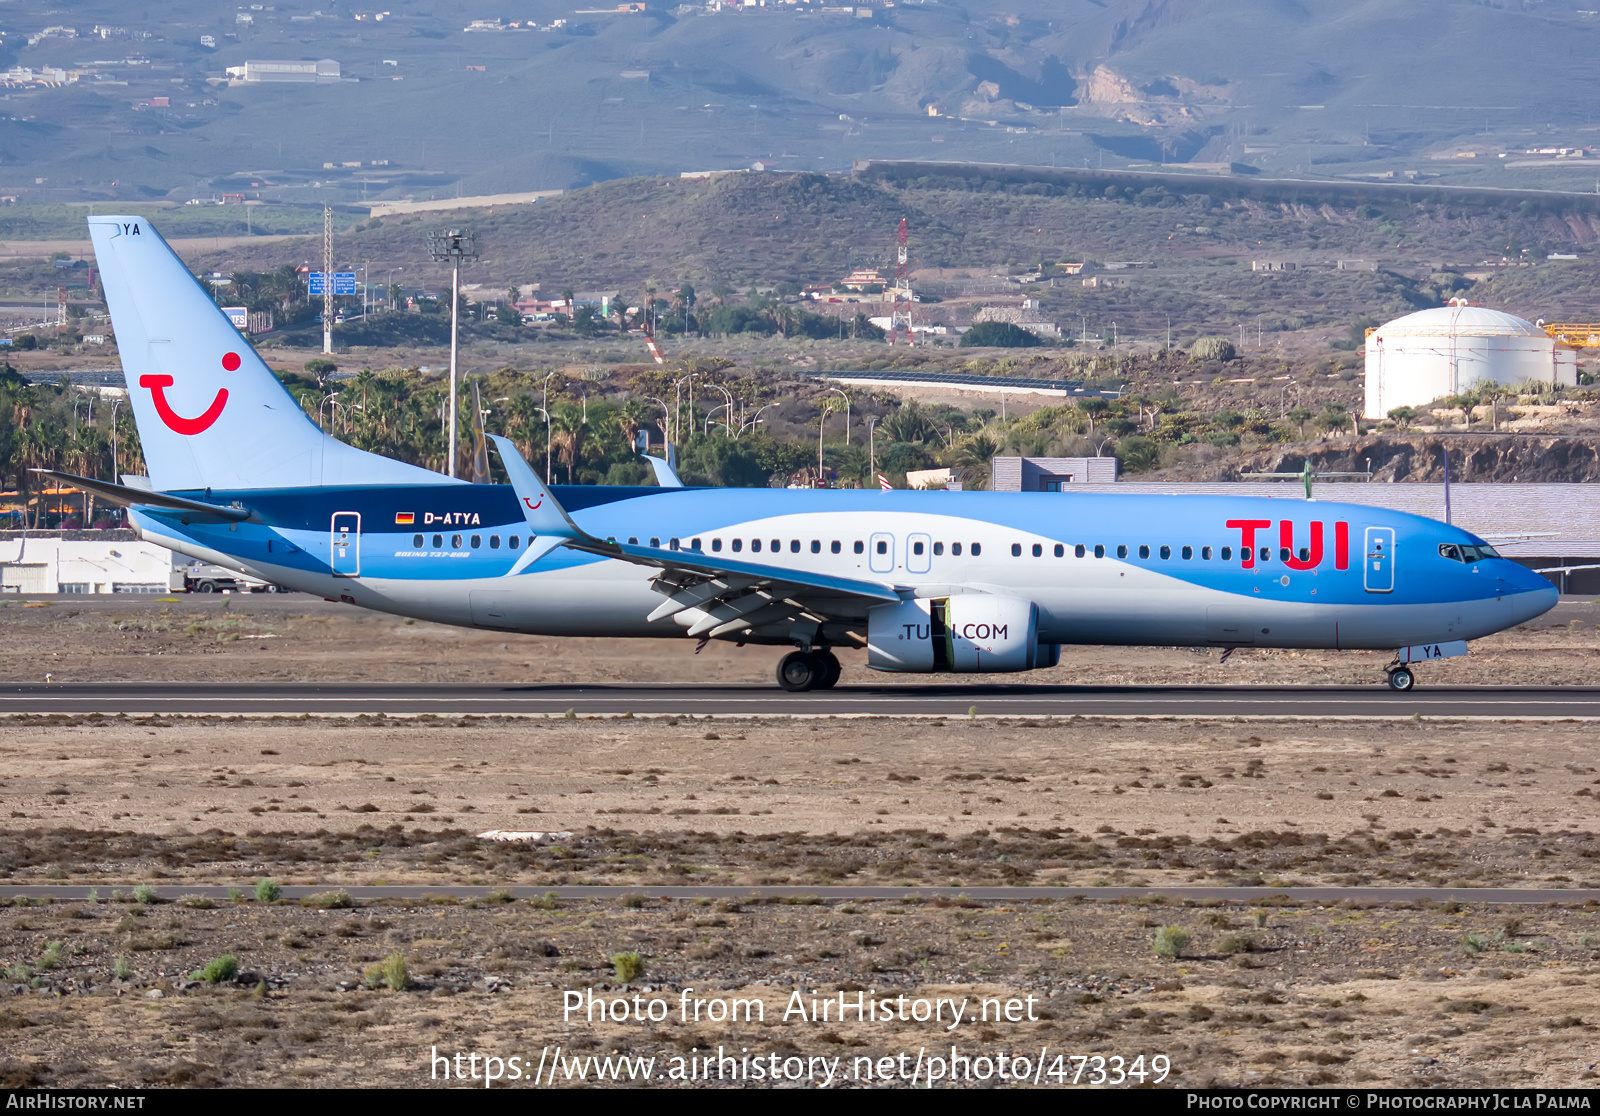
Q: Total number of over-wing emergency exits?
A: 2